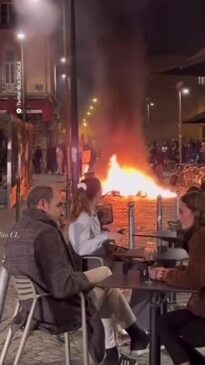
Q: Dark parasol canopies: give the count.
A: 2